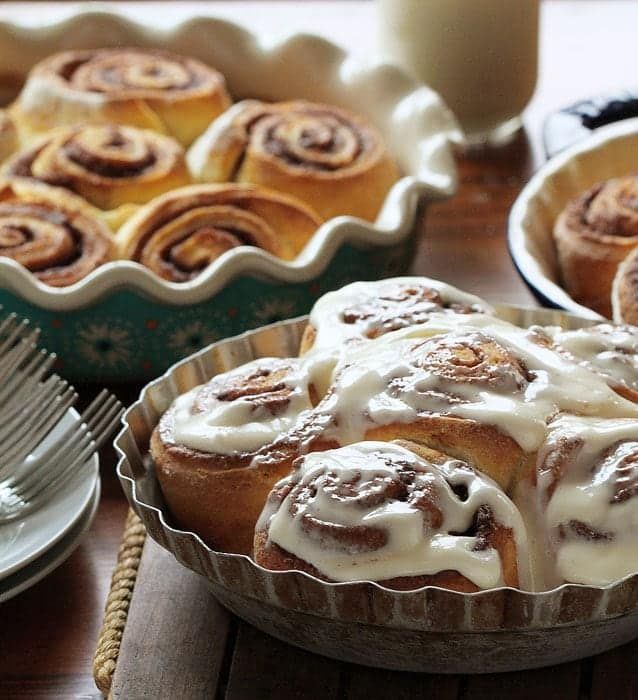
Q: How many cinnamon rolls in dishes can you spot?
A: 14